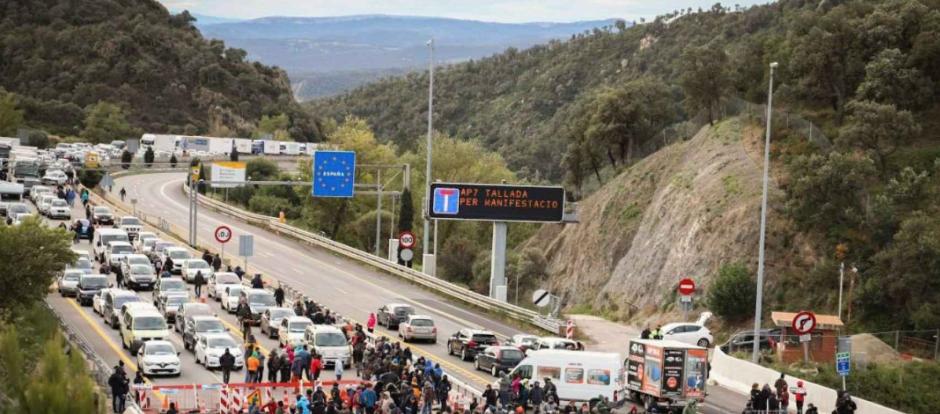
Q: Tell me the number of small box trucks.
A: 1